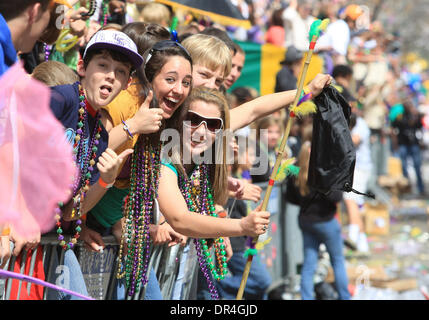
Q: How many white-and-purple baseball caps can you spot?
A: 1